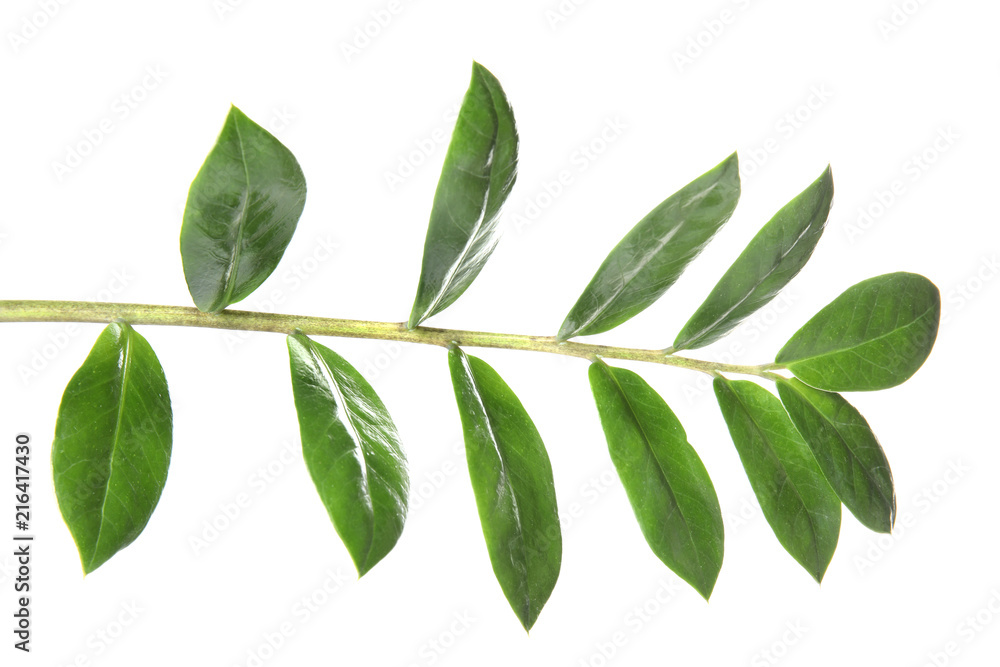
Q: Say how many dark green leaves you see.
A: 11